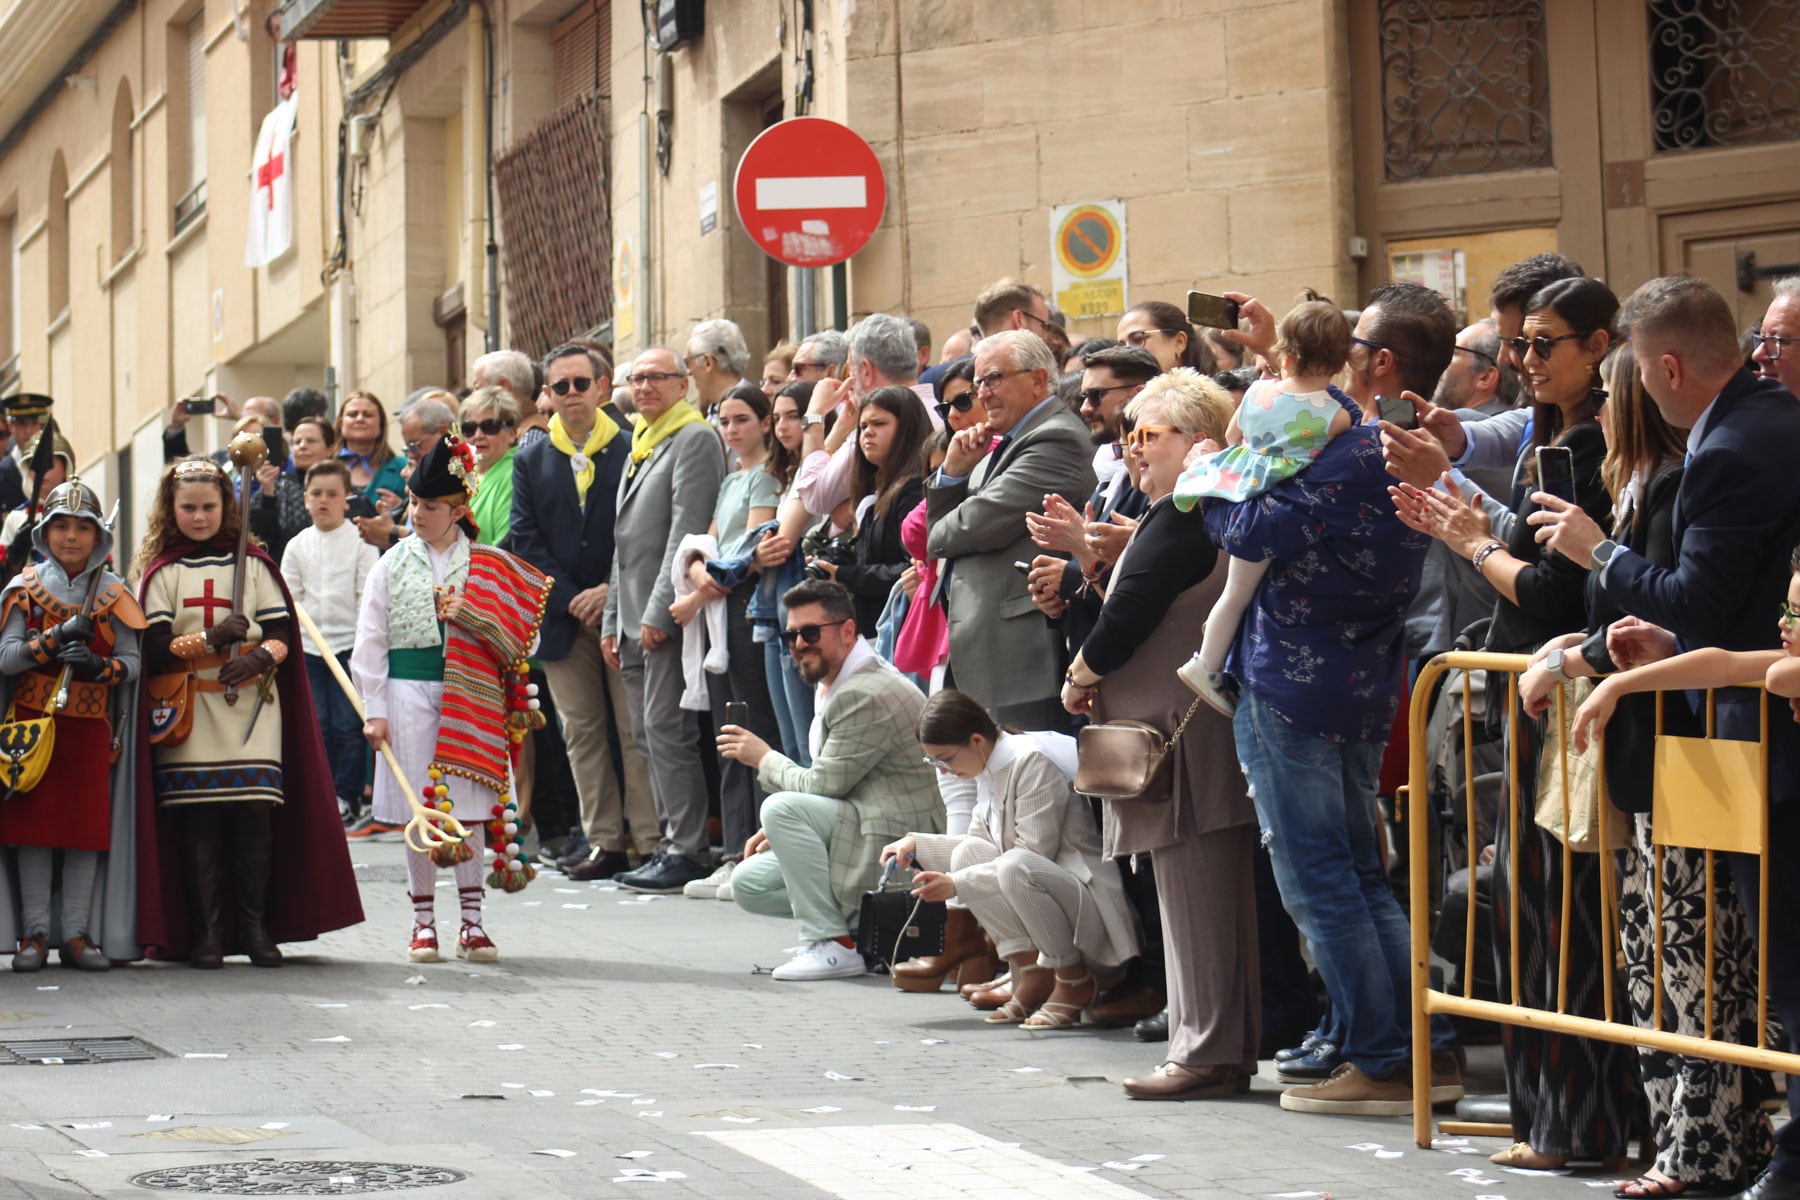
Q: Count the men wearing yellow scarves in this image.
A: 2